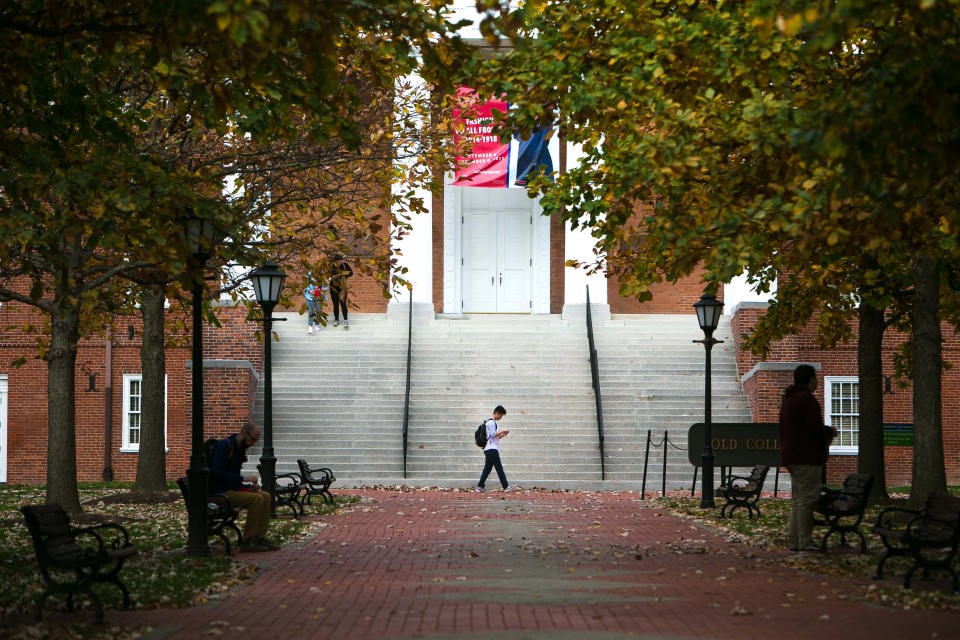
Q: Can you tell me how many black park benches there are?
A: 7